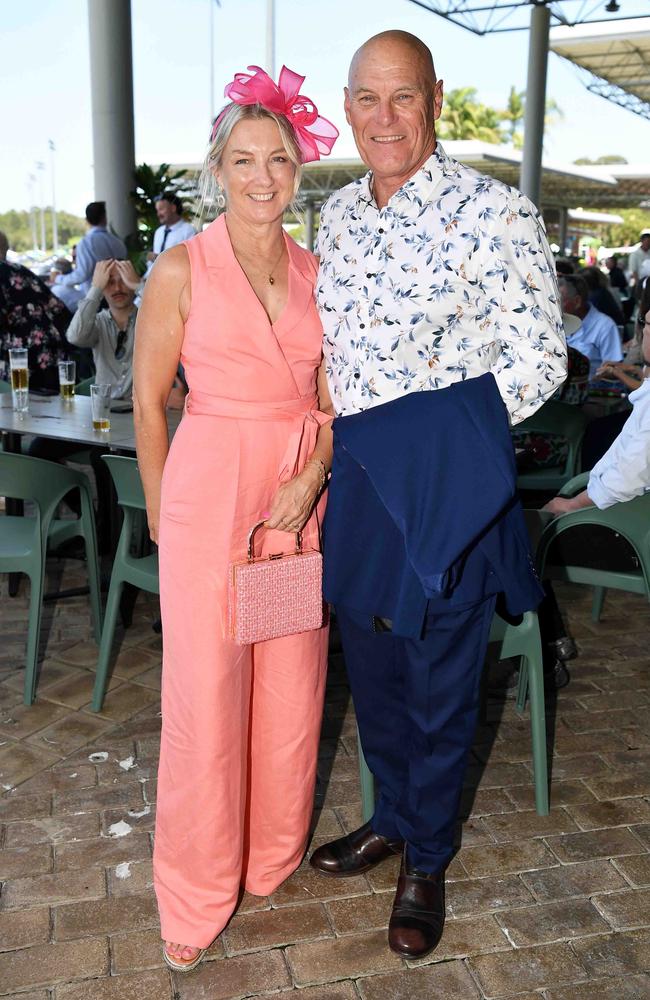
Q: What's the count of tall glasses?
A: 3